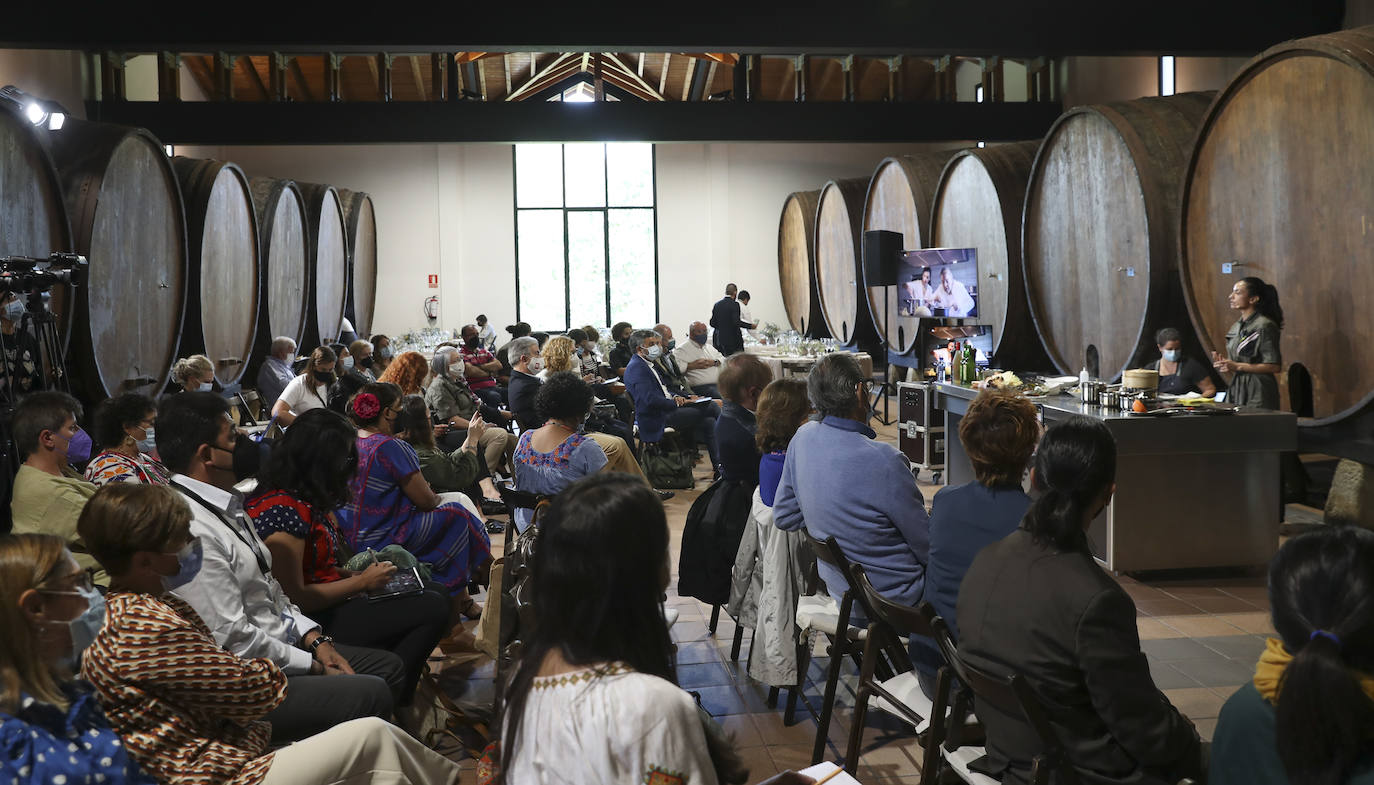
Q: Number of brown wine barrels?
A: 12